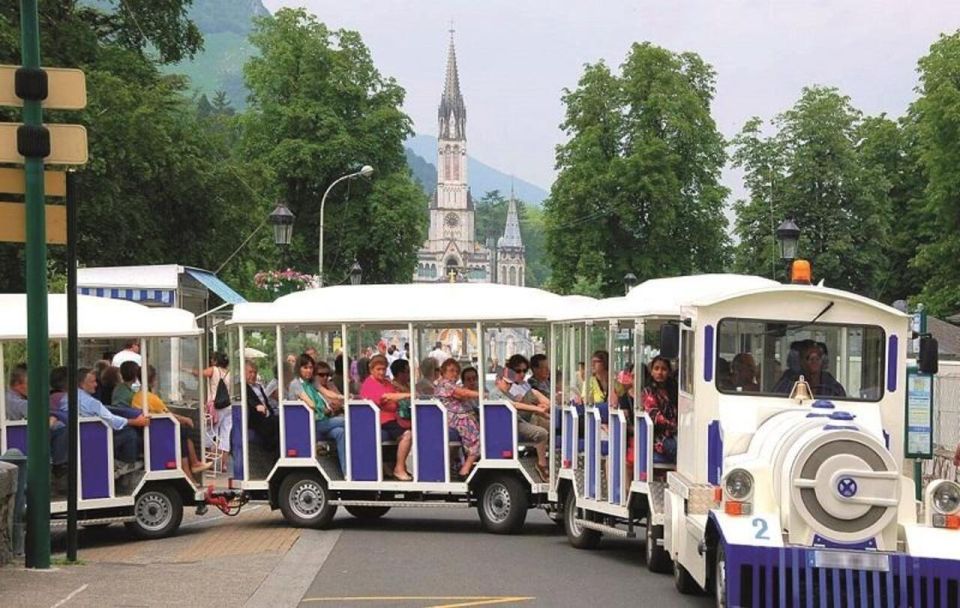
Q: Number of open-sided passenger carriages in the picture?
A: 3